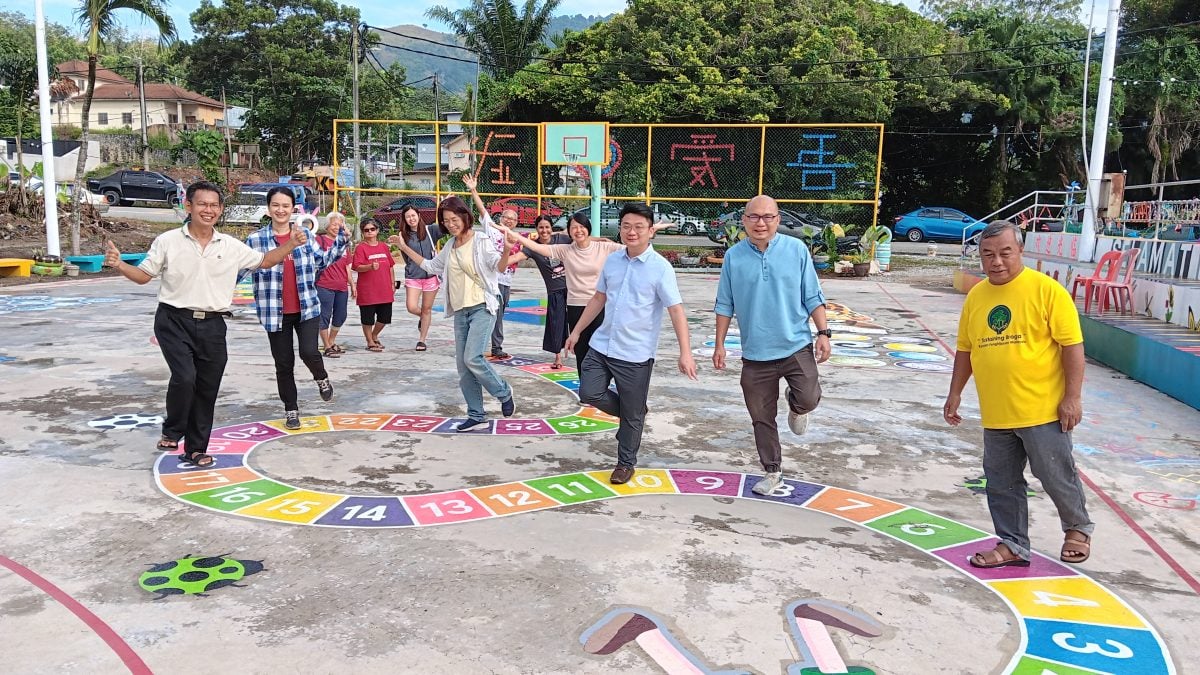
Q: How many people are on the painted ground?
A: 12